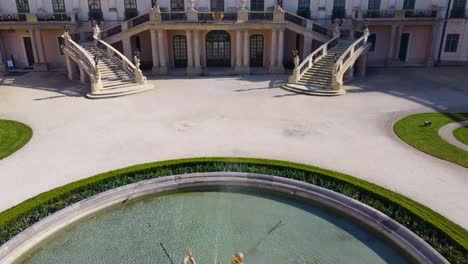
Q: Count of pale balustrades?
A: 4